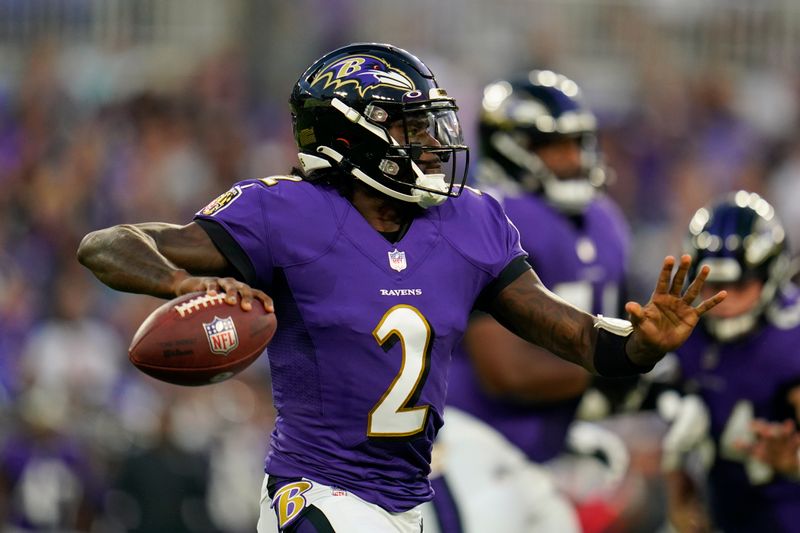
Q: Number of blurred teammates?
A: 2